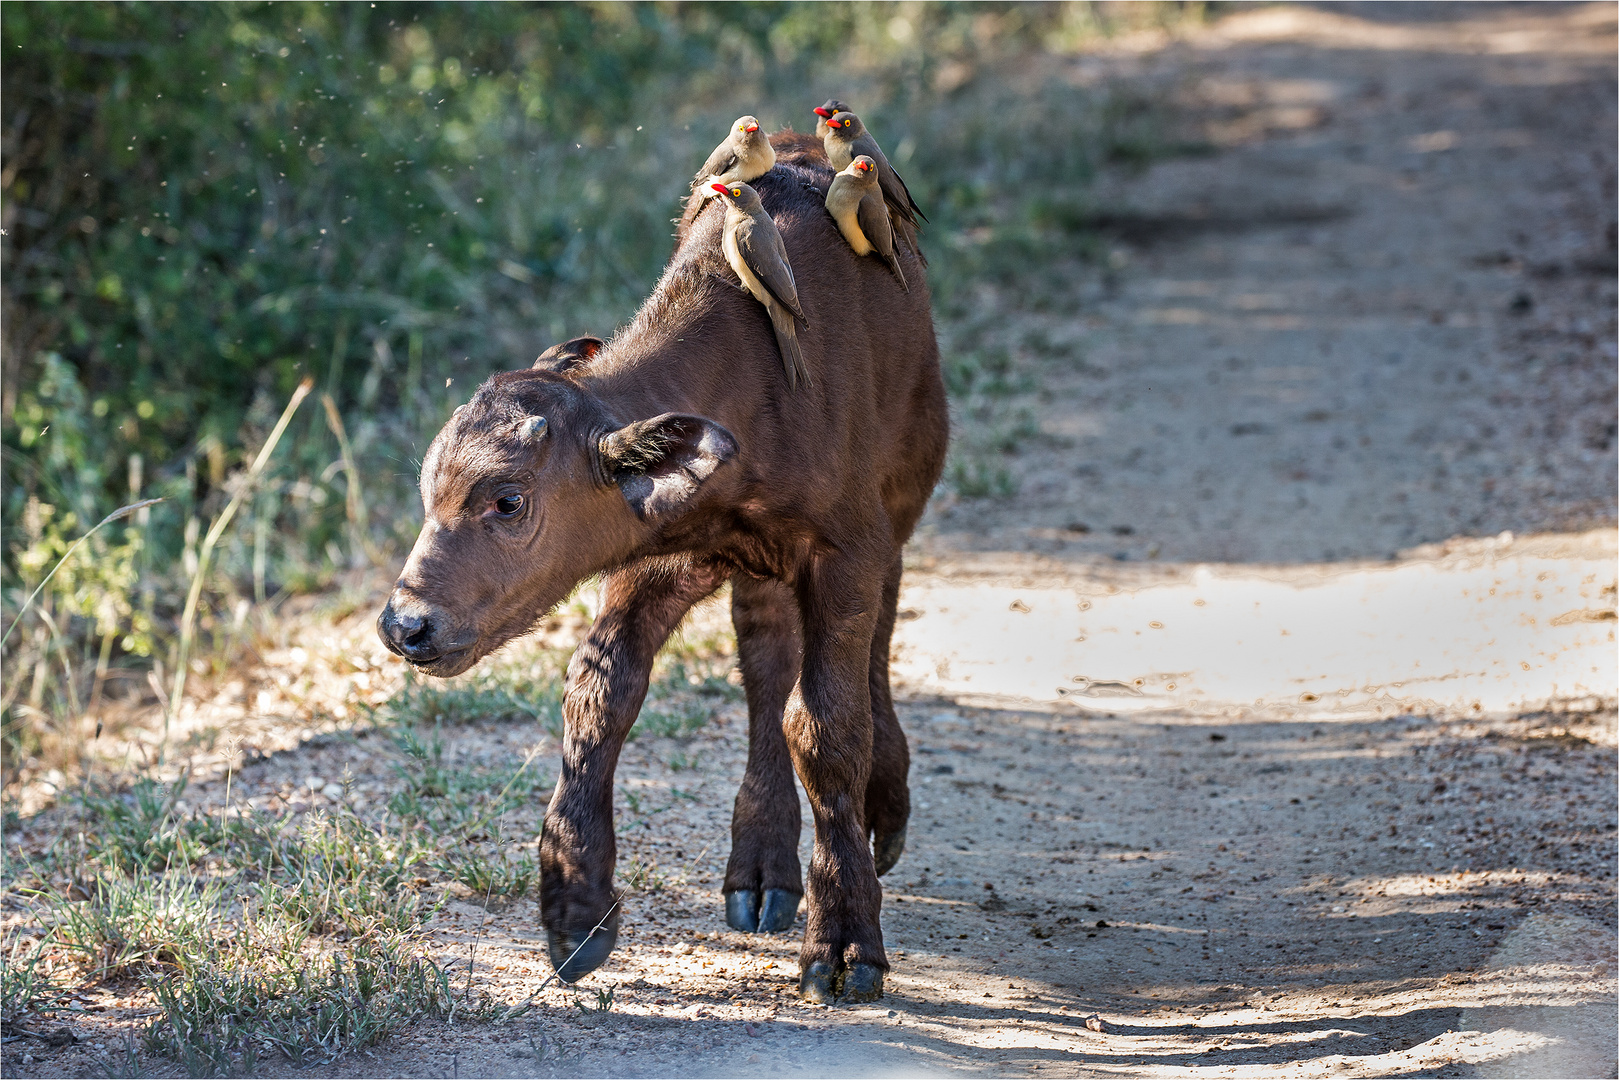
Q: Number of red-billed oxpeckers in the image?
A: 5